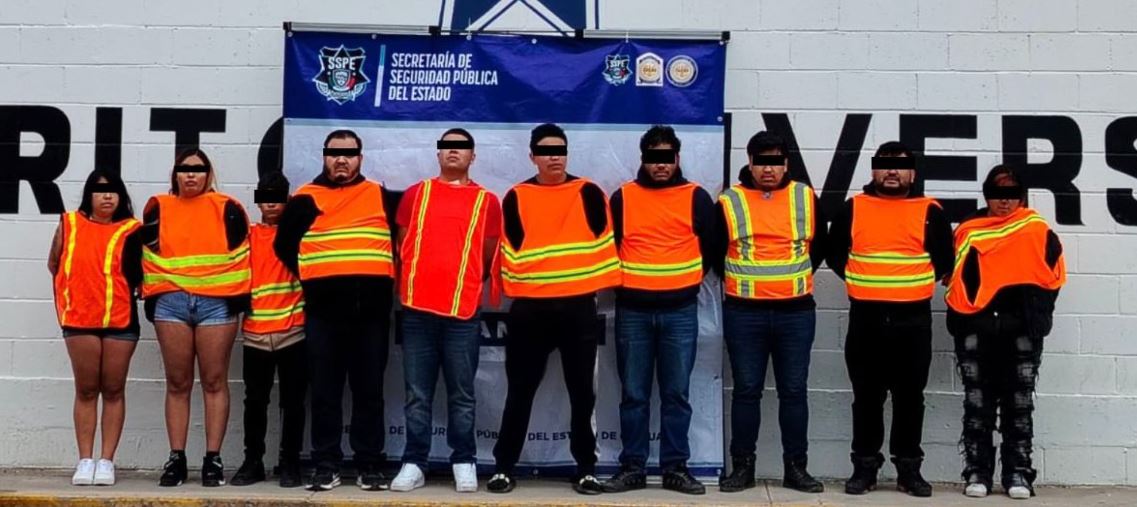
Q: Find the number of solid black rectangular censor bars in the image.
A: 10